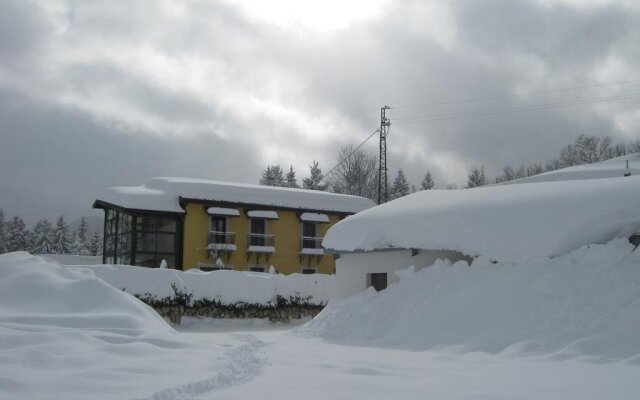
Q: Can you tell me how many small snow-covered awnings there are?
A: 3